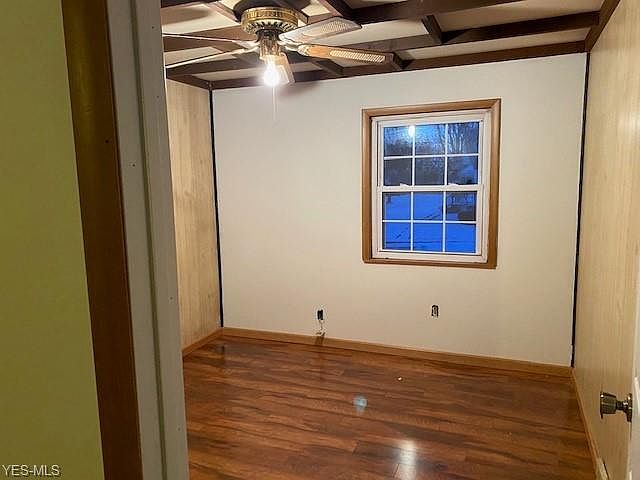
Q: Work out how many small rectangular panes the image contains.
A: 12